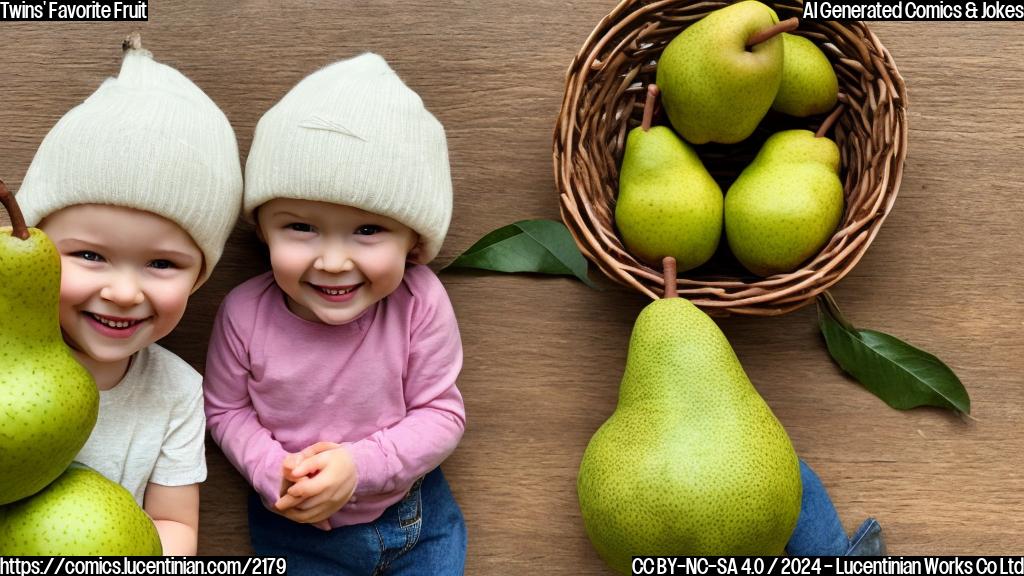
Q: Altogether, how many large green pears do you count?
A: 3